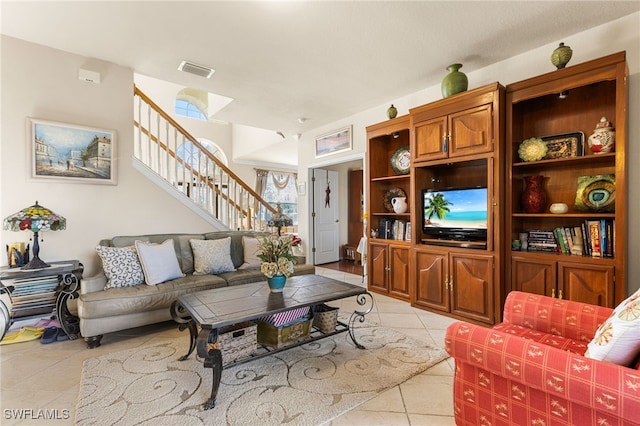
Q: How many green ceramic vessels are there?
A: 3